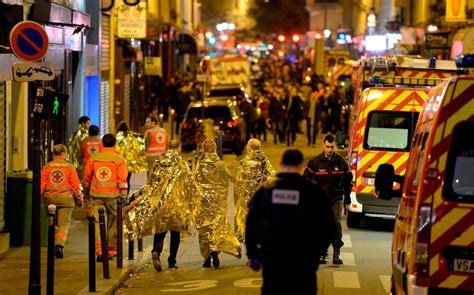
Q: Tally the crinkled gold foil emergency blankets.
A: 5